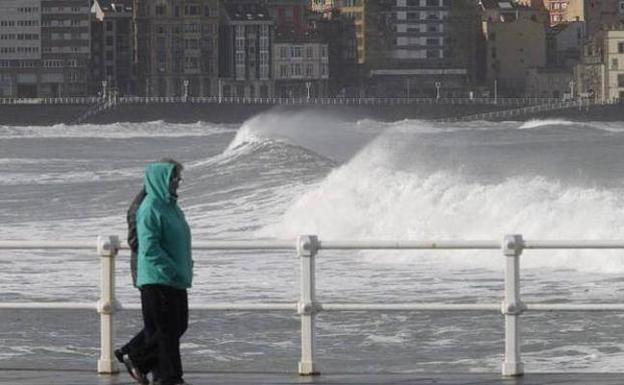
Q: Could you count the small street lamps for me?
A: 5